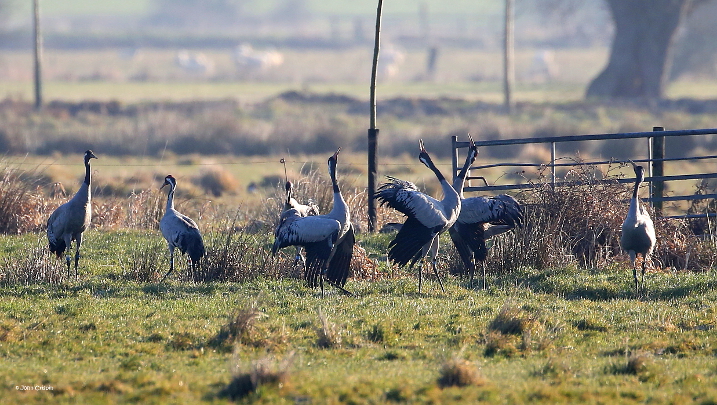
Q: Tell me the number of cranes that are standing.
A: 7